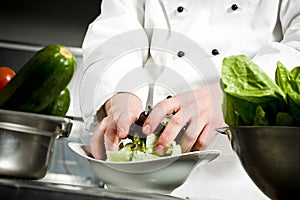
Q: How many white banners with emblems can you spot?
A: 0